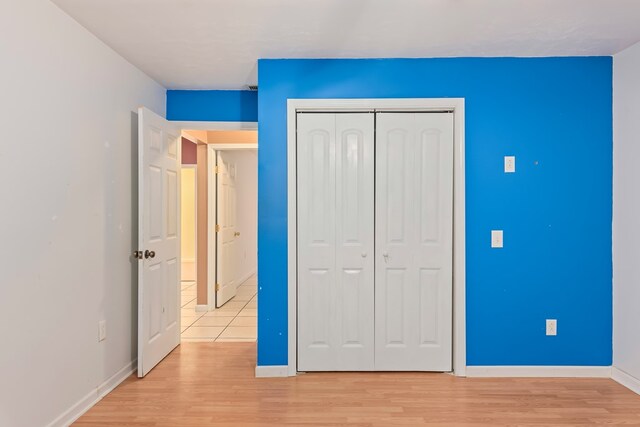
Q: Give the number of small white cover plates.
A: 4